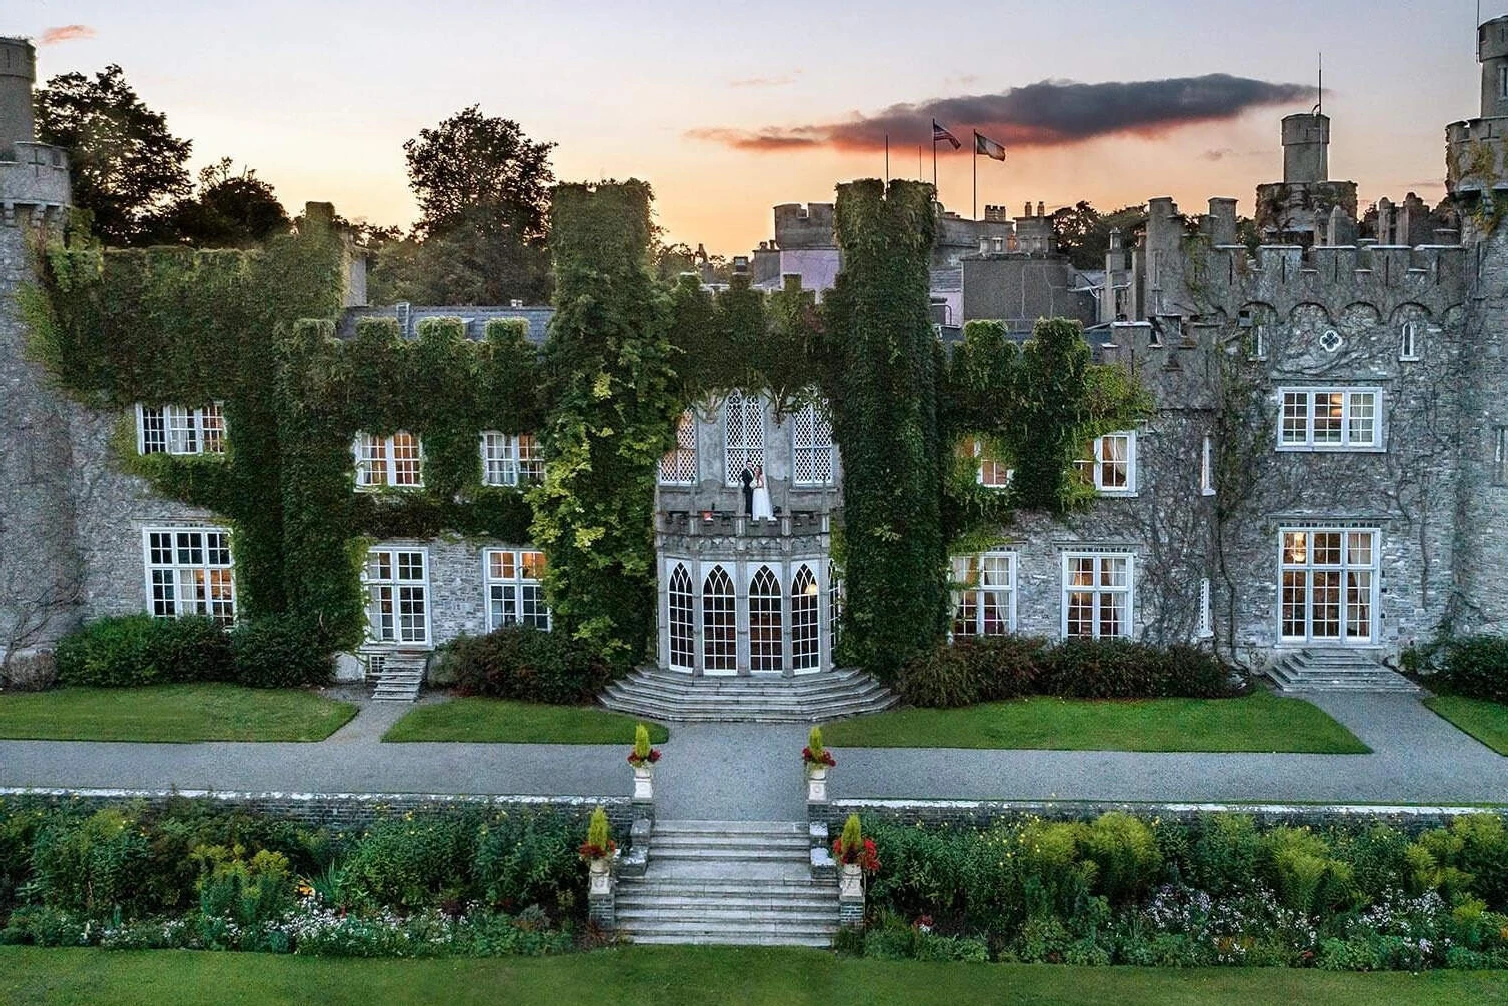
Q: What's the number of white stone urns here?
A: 4